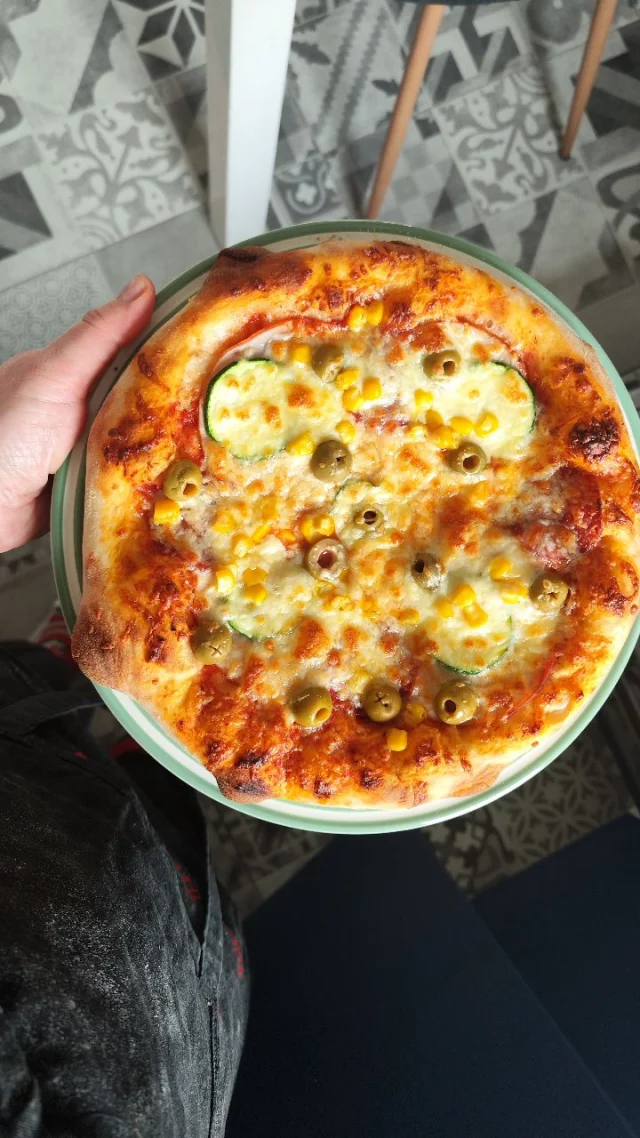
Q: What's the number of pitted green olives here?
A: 13